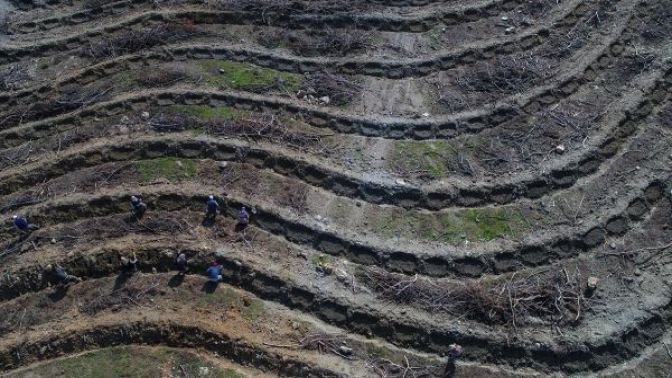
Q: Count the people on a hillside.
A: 9